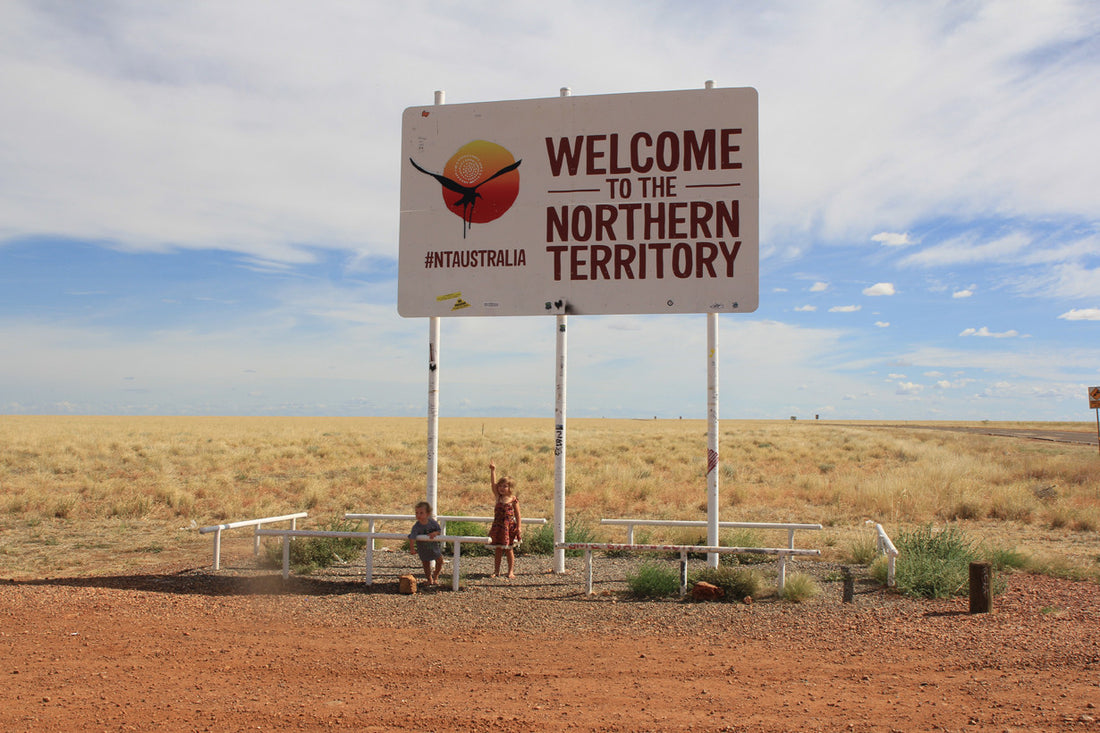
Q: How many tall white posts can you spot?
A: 3